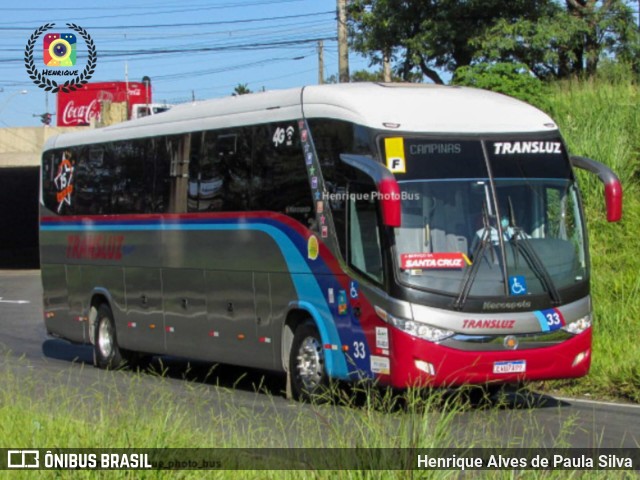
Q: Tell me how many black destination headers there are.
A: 1